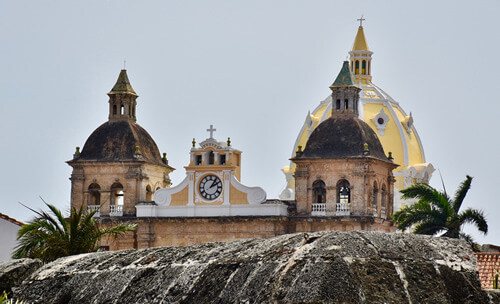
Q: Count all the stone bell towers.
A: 2